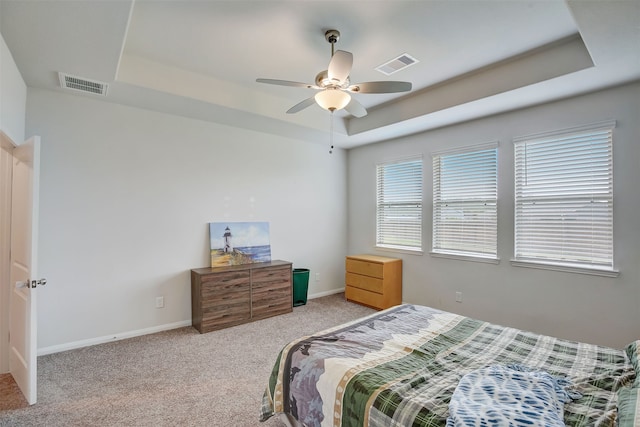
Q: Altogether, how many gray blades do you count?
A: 5